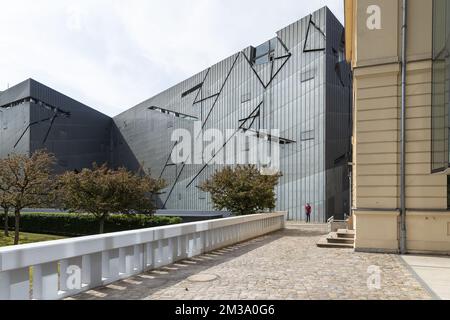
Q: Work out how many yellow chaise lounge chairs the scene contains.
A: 0